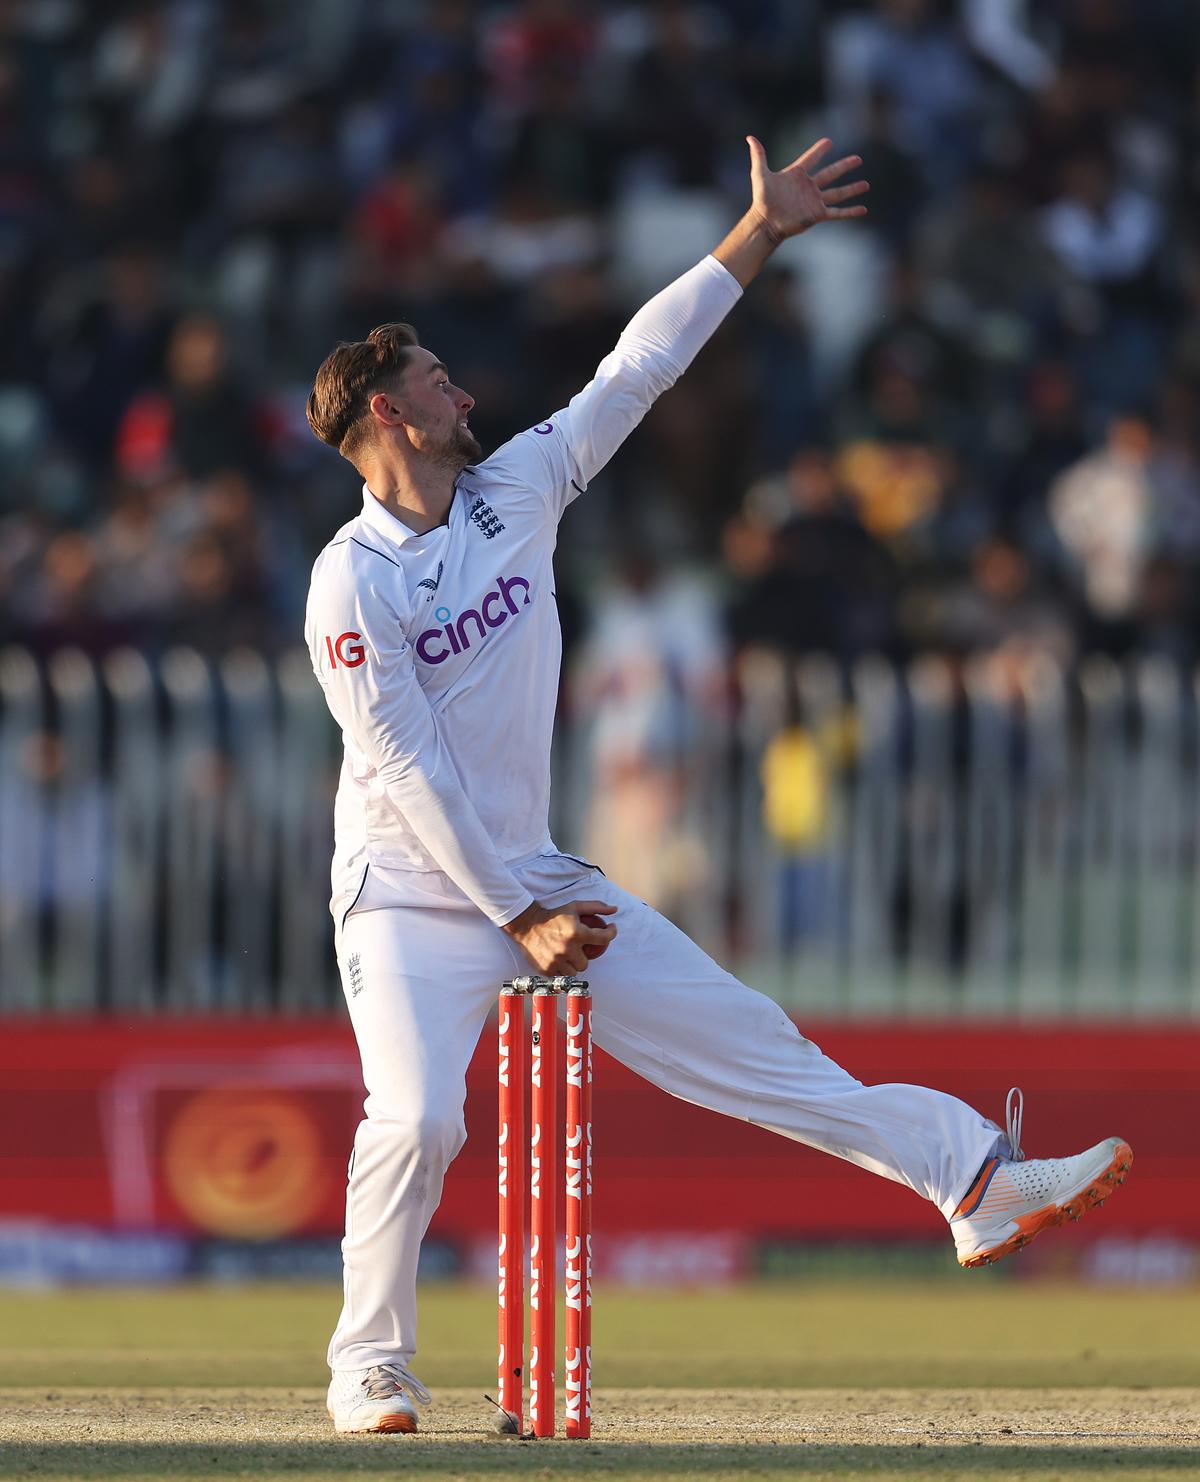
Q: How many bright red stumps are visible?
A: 3